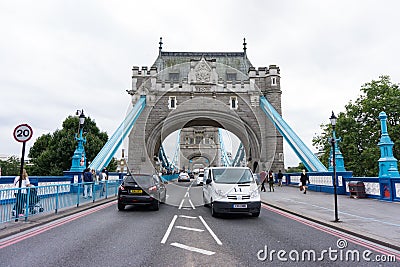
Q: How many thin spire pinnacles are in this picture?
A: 2